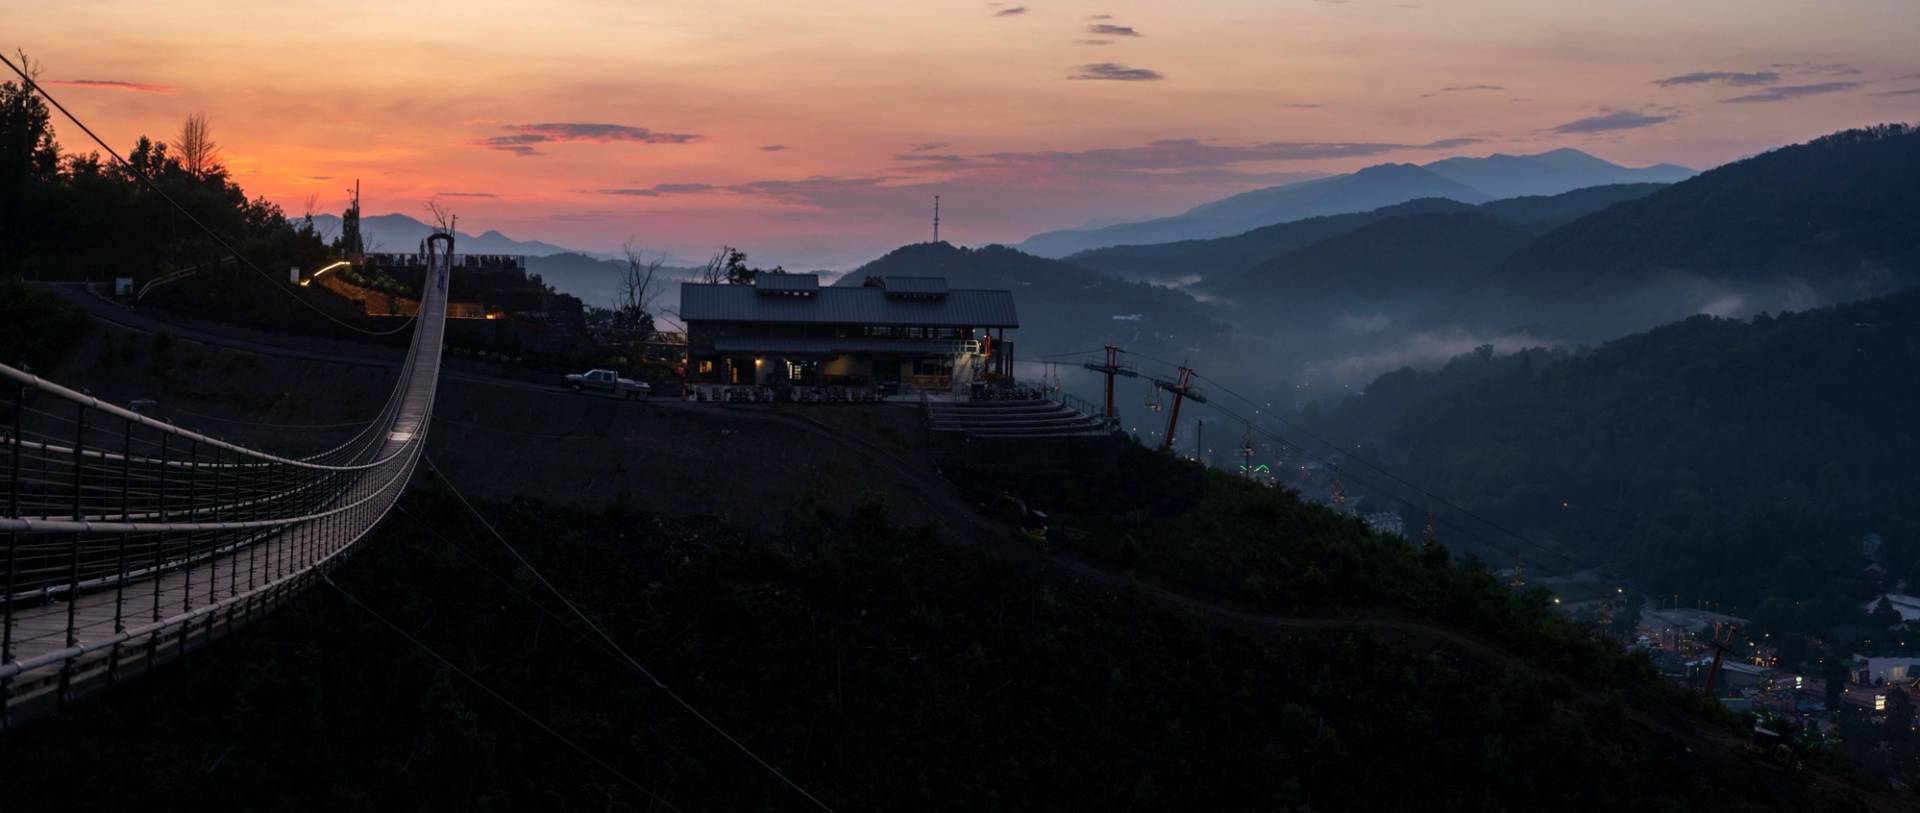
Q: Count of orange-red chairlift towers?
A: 3